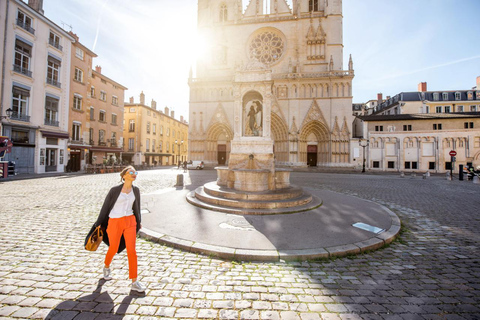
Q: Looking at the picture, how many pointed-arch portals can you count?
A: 3